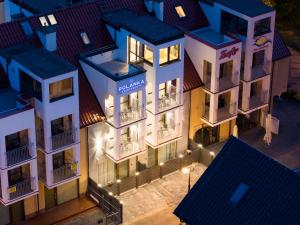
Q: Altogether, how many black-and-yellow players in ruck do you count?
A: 0